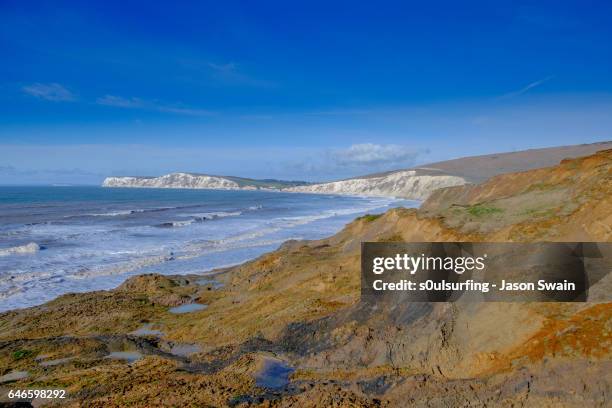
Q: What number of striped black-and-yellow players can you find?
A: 0